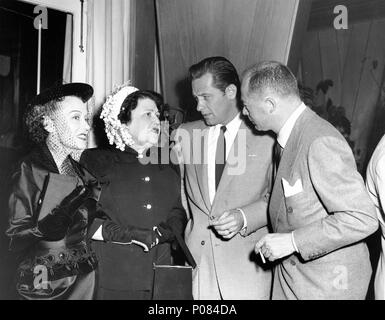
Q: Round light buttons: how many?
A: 2